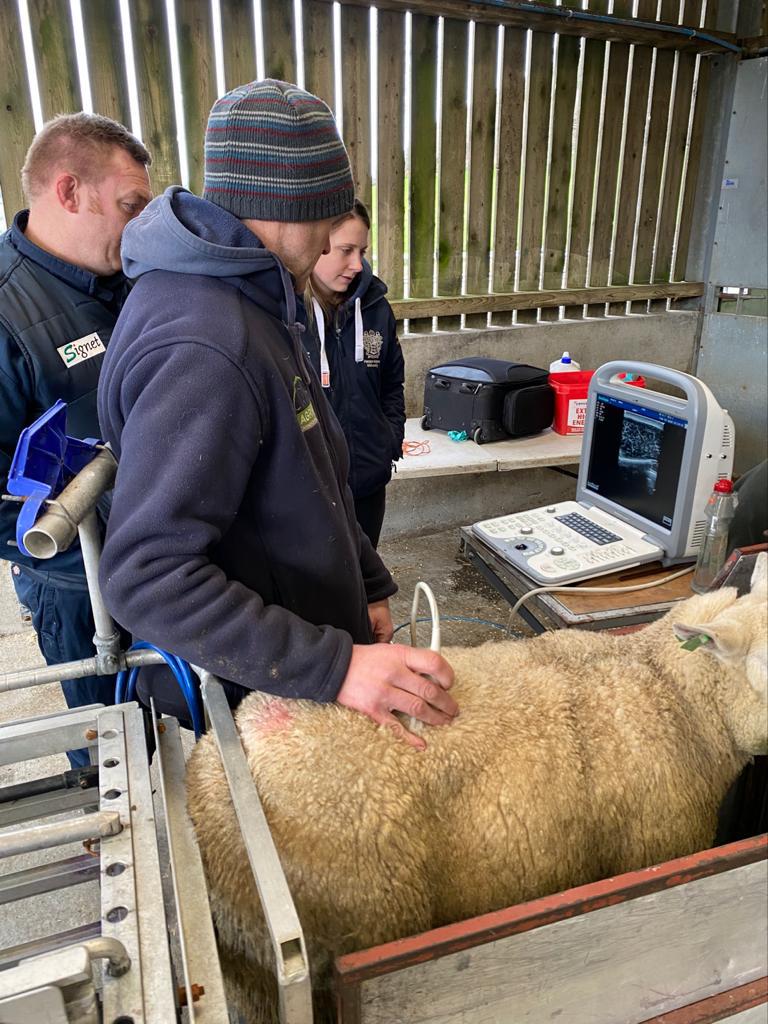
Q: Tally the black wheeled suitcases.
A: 1